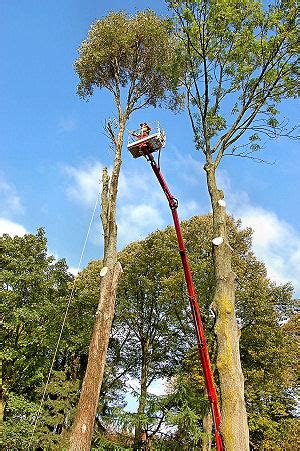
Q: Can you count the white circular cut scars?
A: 3